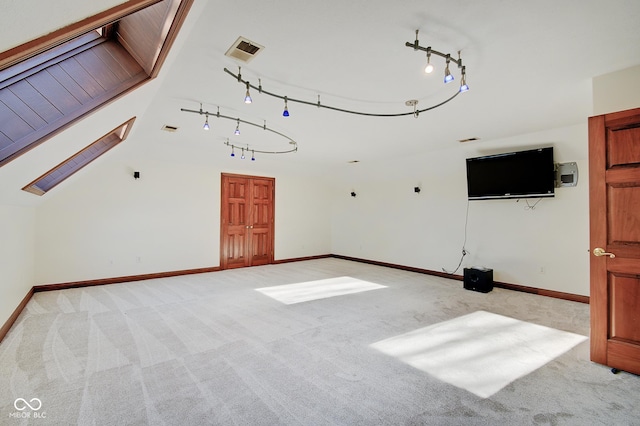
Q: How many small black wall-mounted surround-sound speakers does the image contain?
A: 3